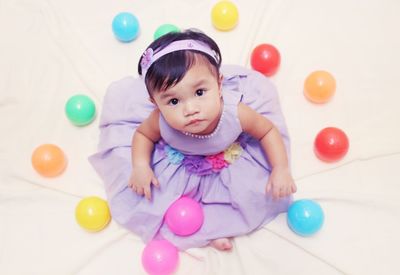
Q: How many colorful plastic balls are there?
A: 12